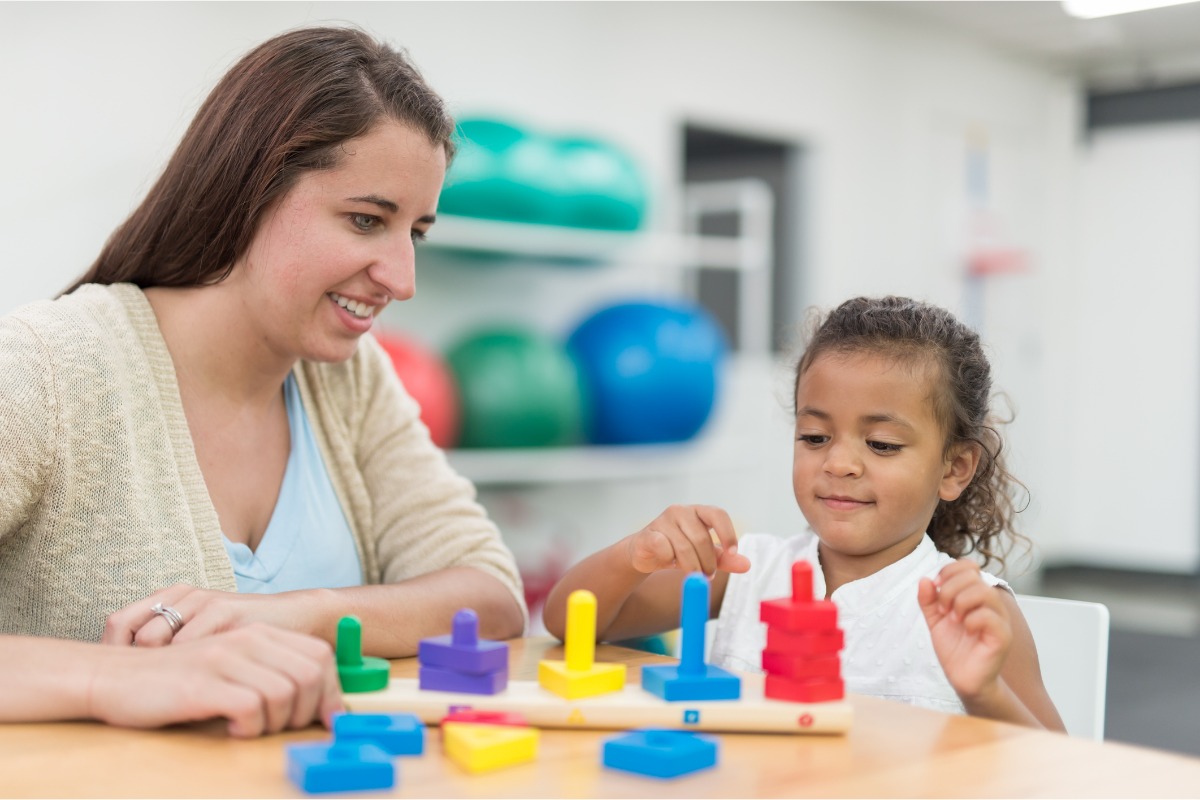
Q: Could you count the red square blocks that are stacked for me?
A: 4